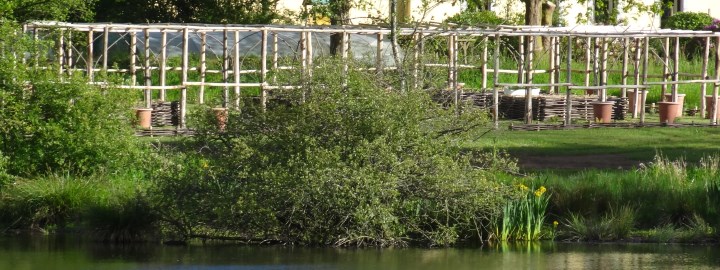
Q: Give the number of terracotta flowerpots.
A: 7